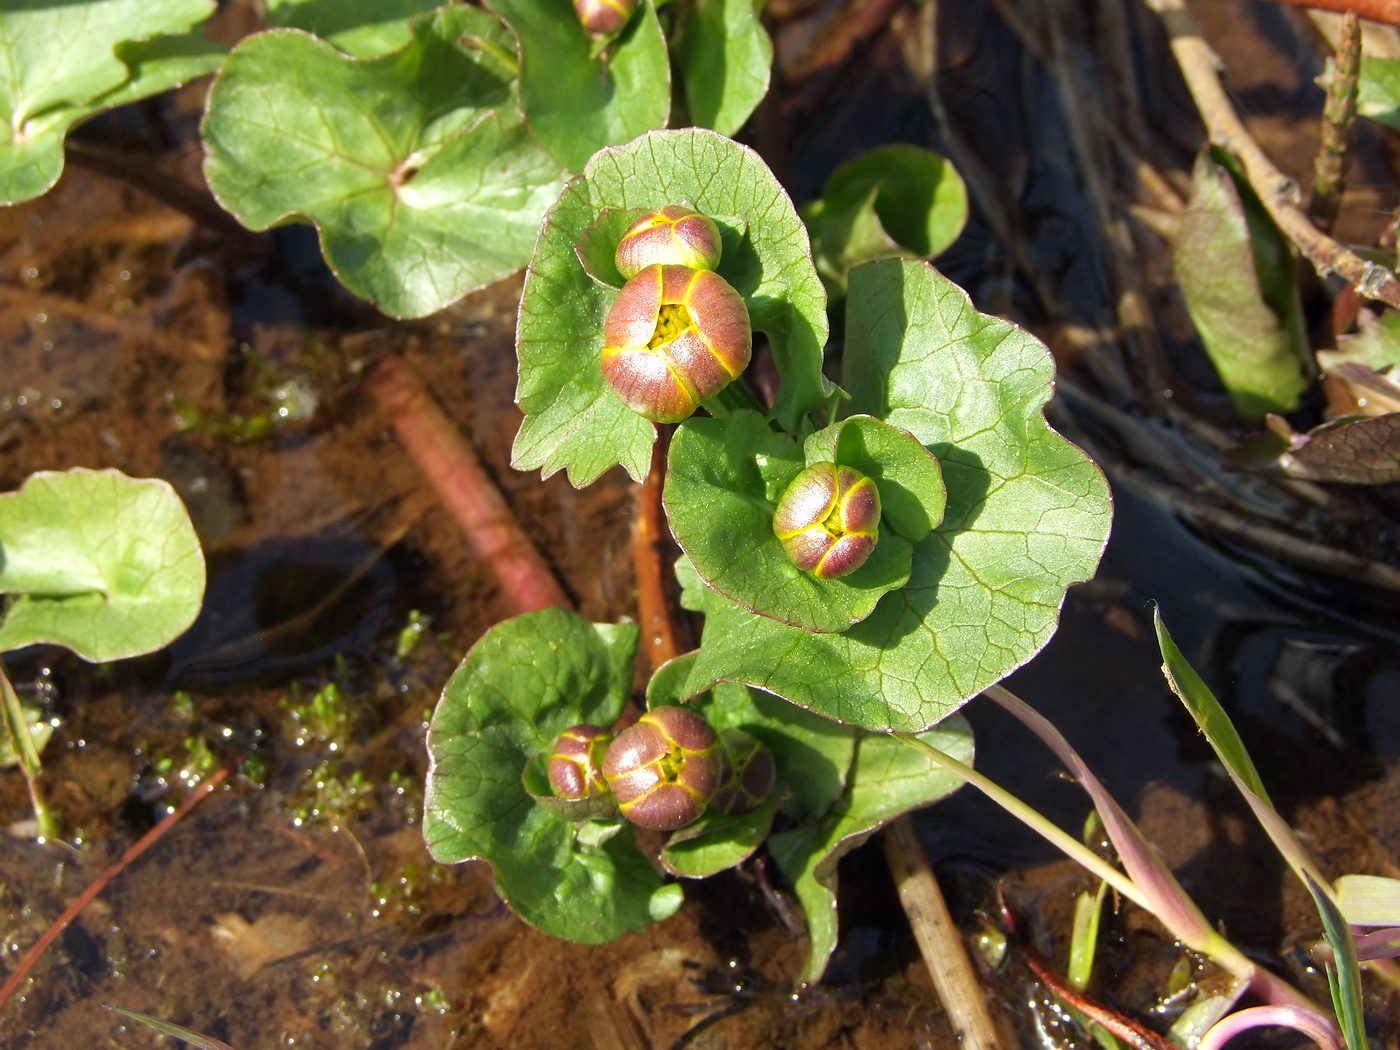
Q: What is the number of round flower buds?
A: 7